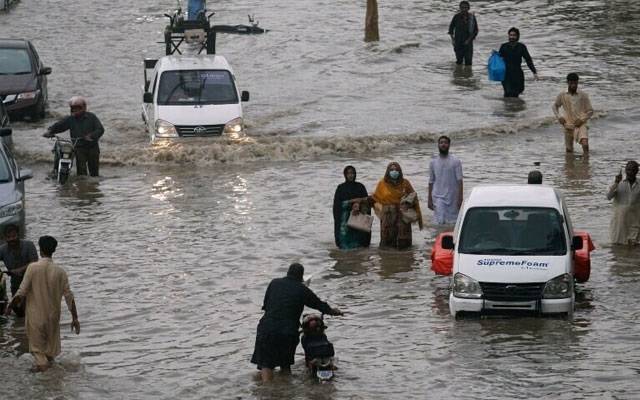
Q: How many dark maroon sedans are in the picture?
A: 1